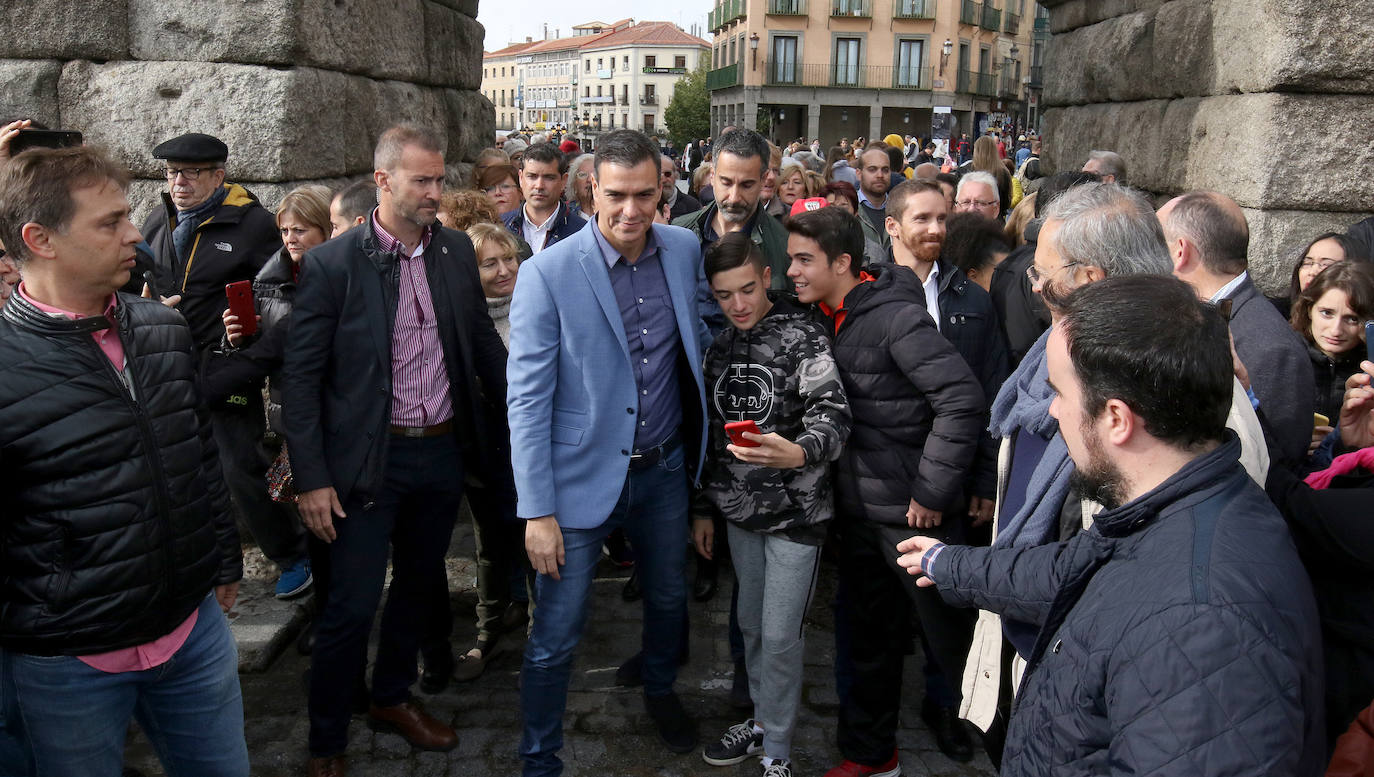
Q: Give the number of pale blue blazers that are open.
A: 1